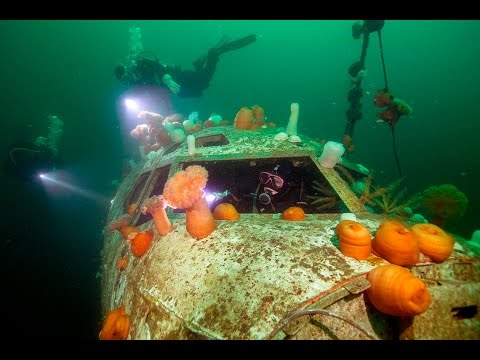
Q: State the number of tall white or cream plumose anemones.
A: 3